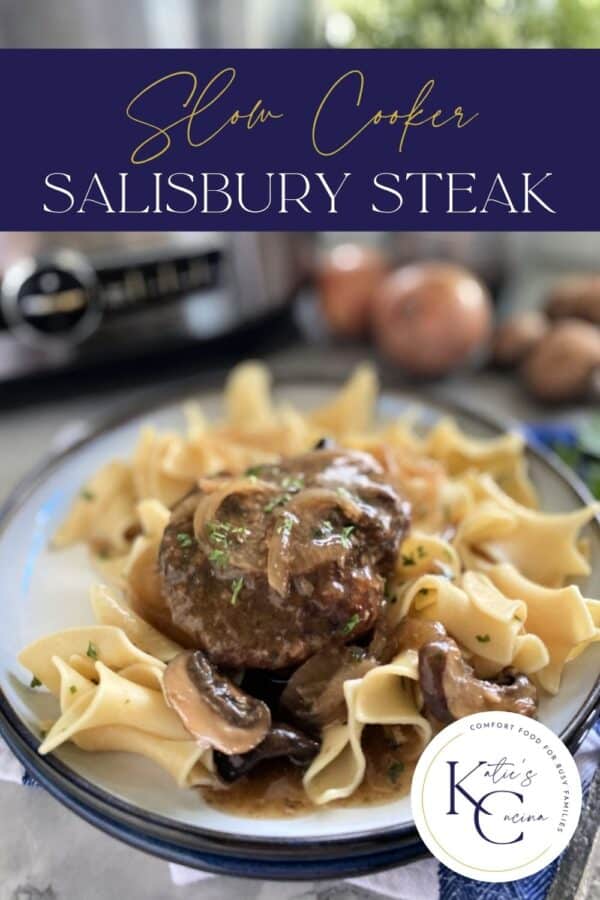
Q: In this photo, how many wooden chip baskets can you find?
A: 0